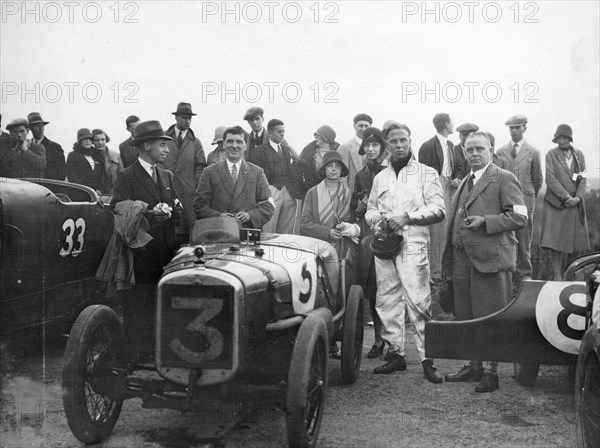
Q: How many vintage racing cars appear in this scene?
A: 3